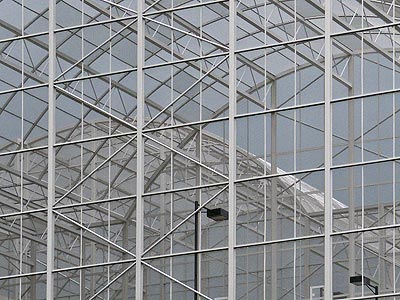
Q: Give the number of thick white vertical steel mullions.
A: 4